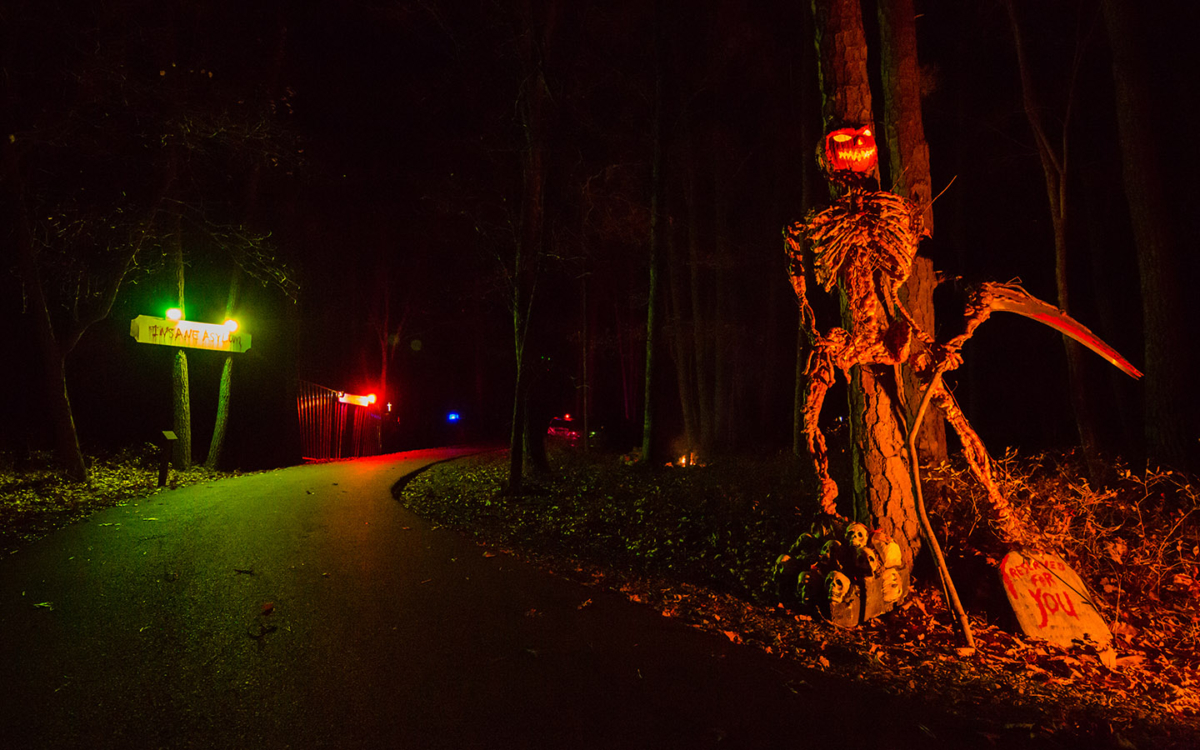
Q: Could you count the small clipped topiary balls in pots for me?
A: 0